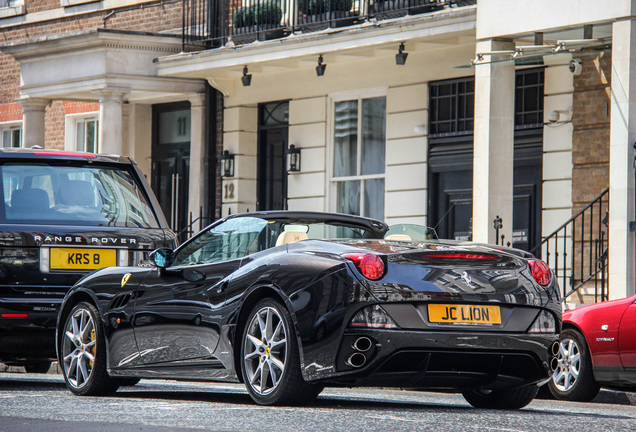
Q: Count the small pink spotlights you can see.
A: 0